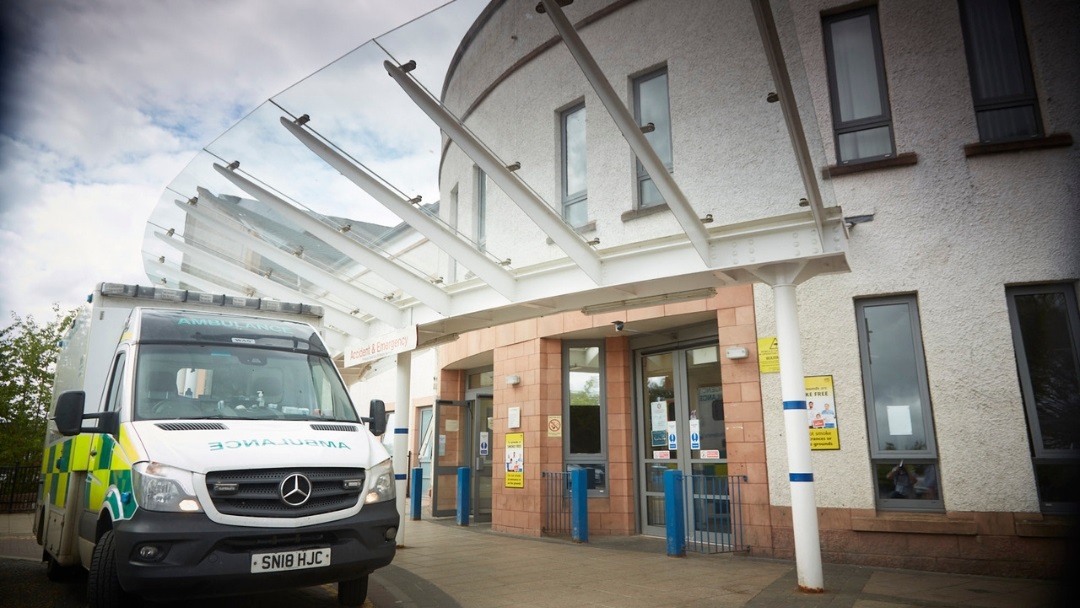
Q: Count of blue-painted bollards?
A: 4